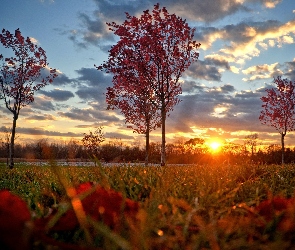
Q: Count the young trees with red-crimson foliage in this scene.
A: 4